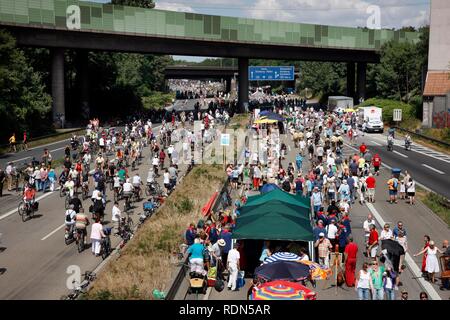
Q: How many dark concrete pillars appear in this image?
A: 5